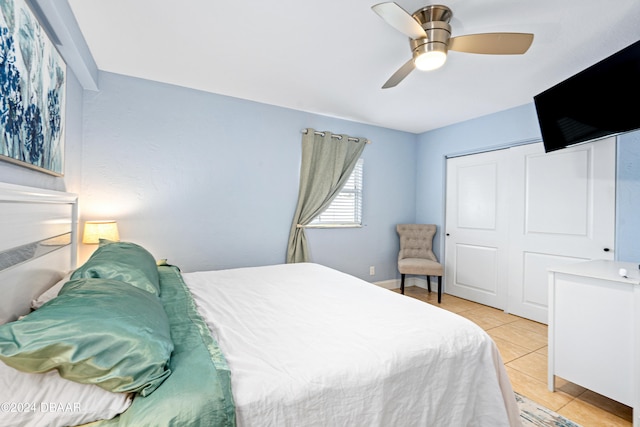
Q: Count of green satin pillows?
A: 2